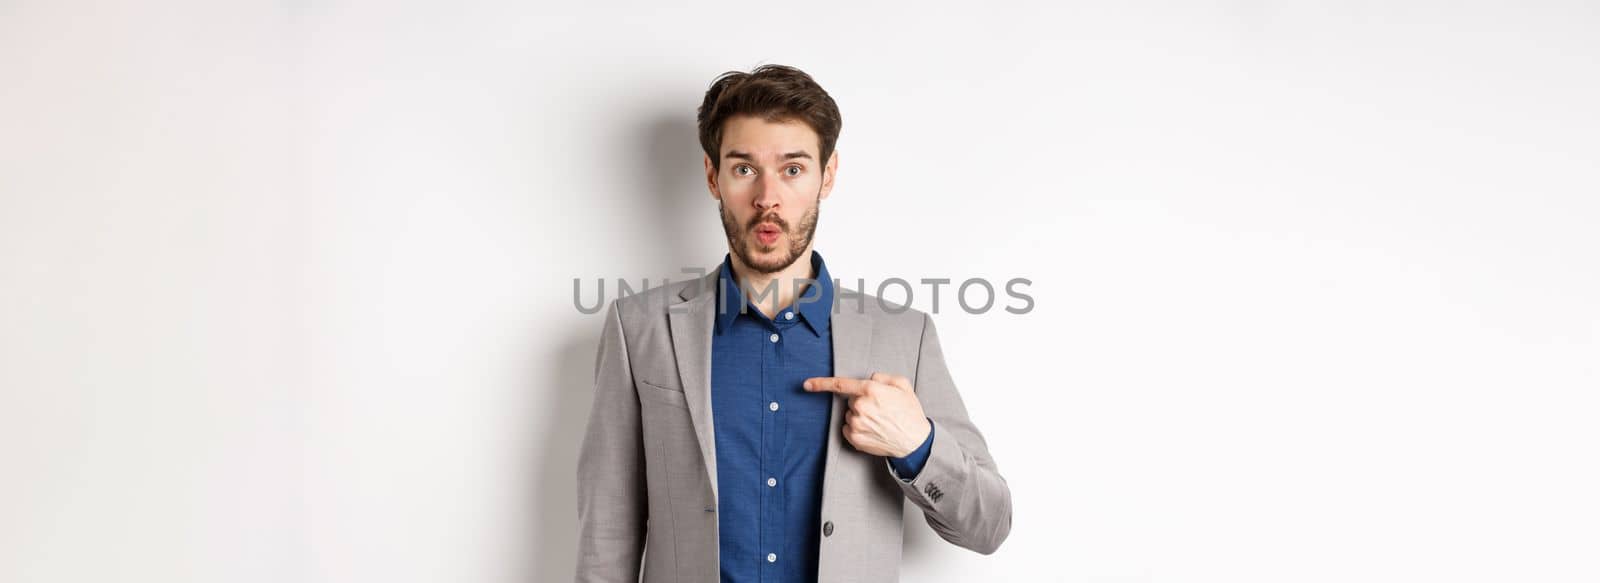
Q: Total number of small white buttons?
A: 5